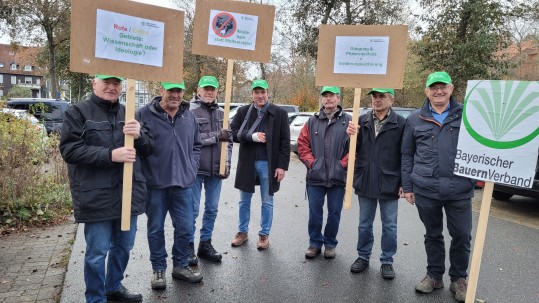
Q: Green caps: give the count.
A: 7